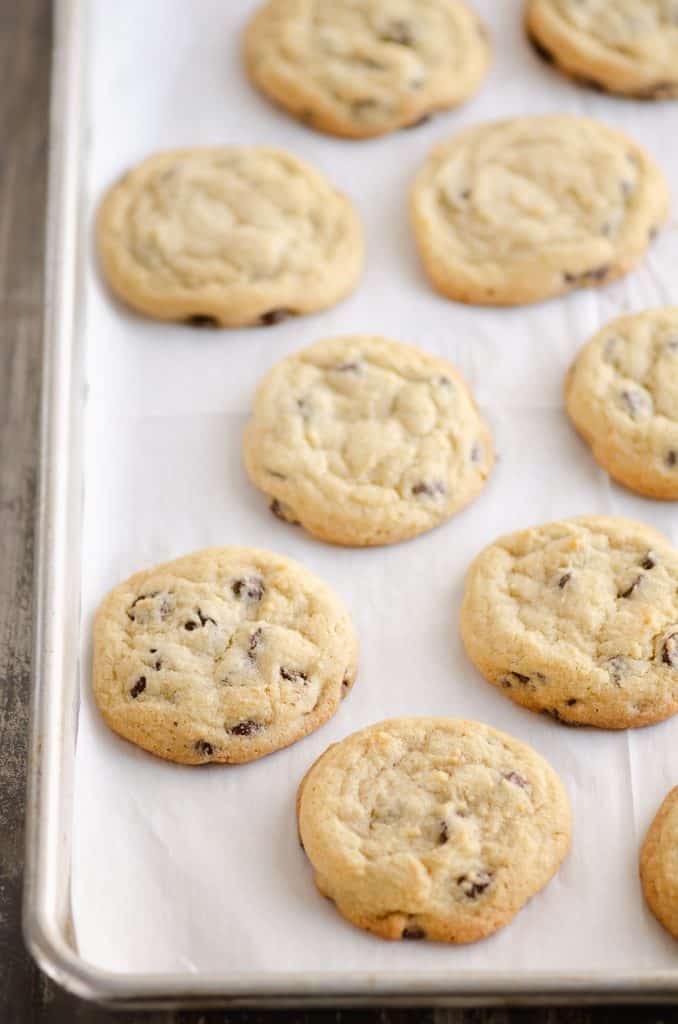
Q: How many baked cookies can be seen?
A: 10